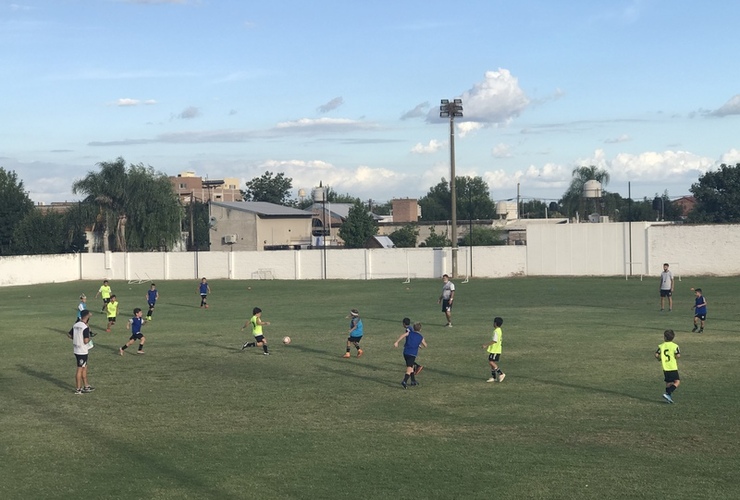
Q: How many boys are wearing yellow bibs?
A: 5